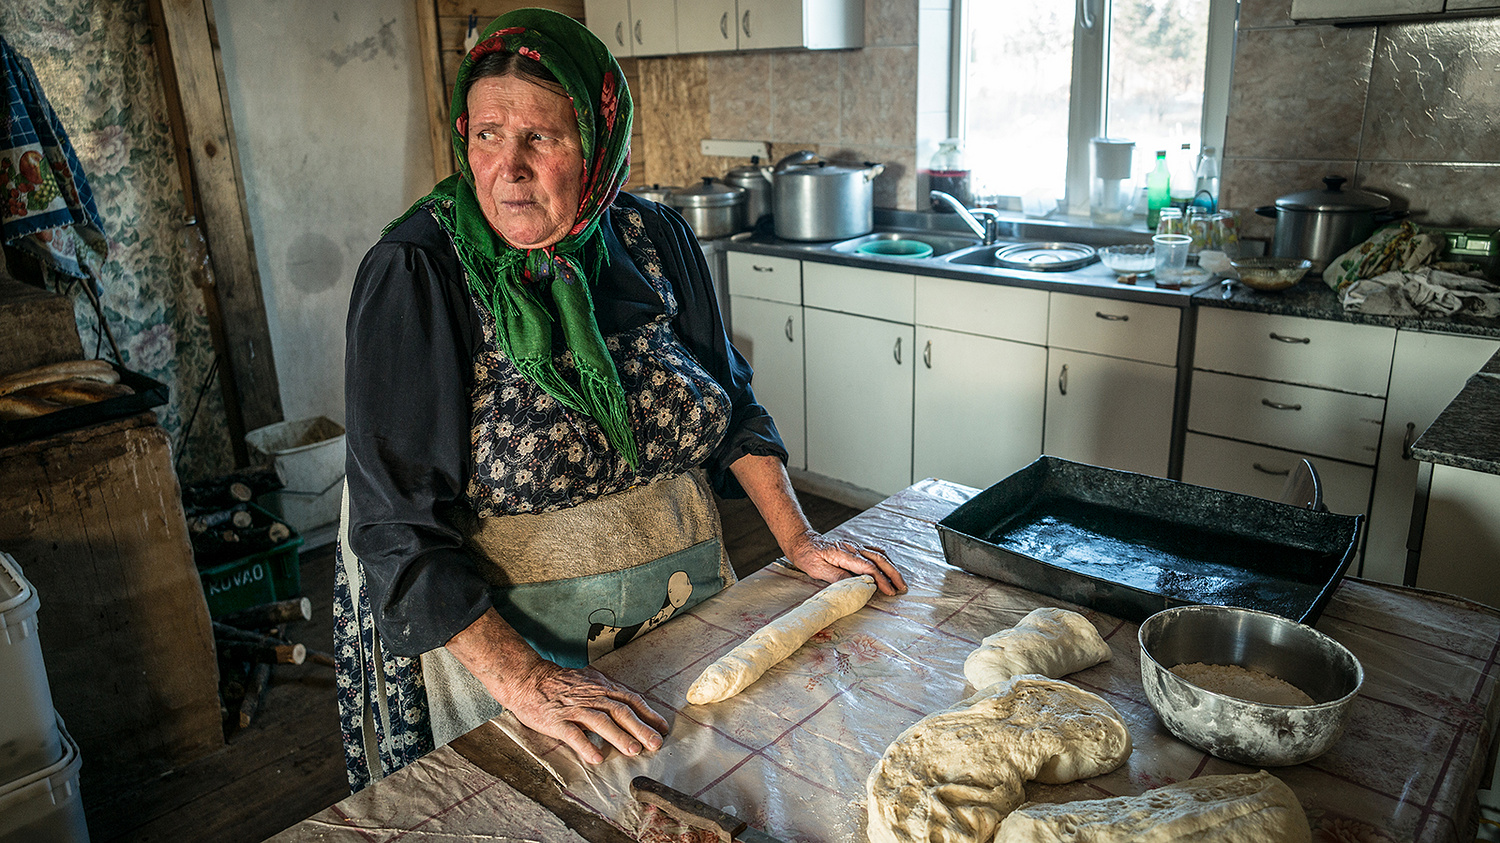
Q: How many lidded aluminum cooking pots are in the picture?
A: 5